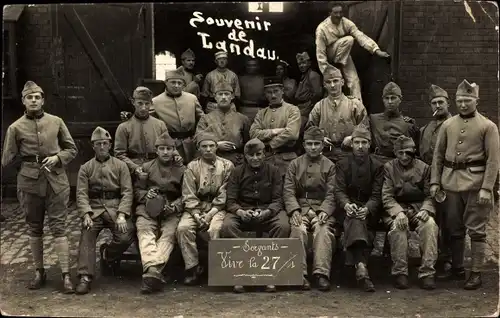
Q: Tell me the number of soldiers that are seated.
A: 7